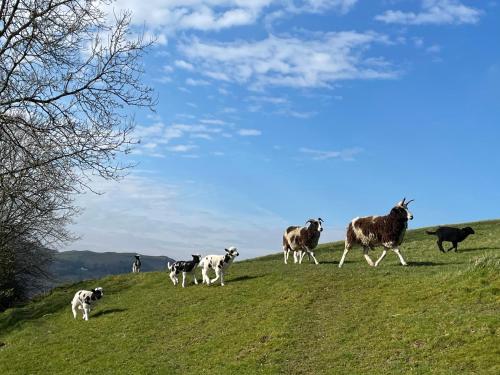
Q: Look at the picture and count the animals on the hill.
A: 7